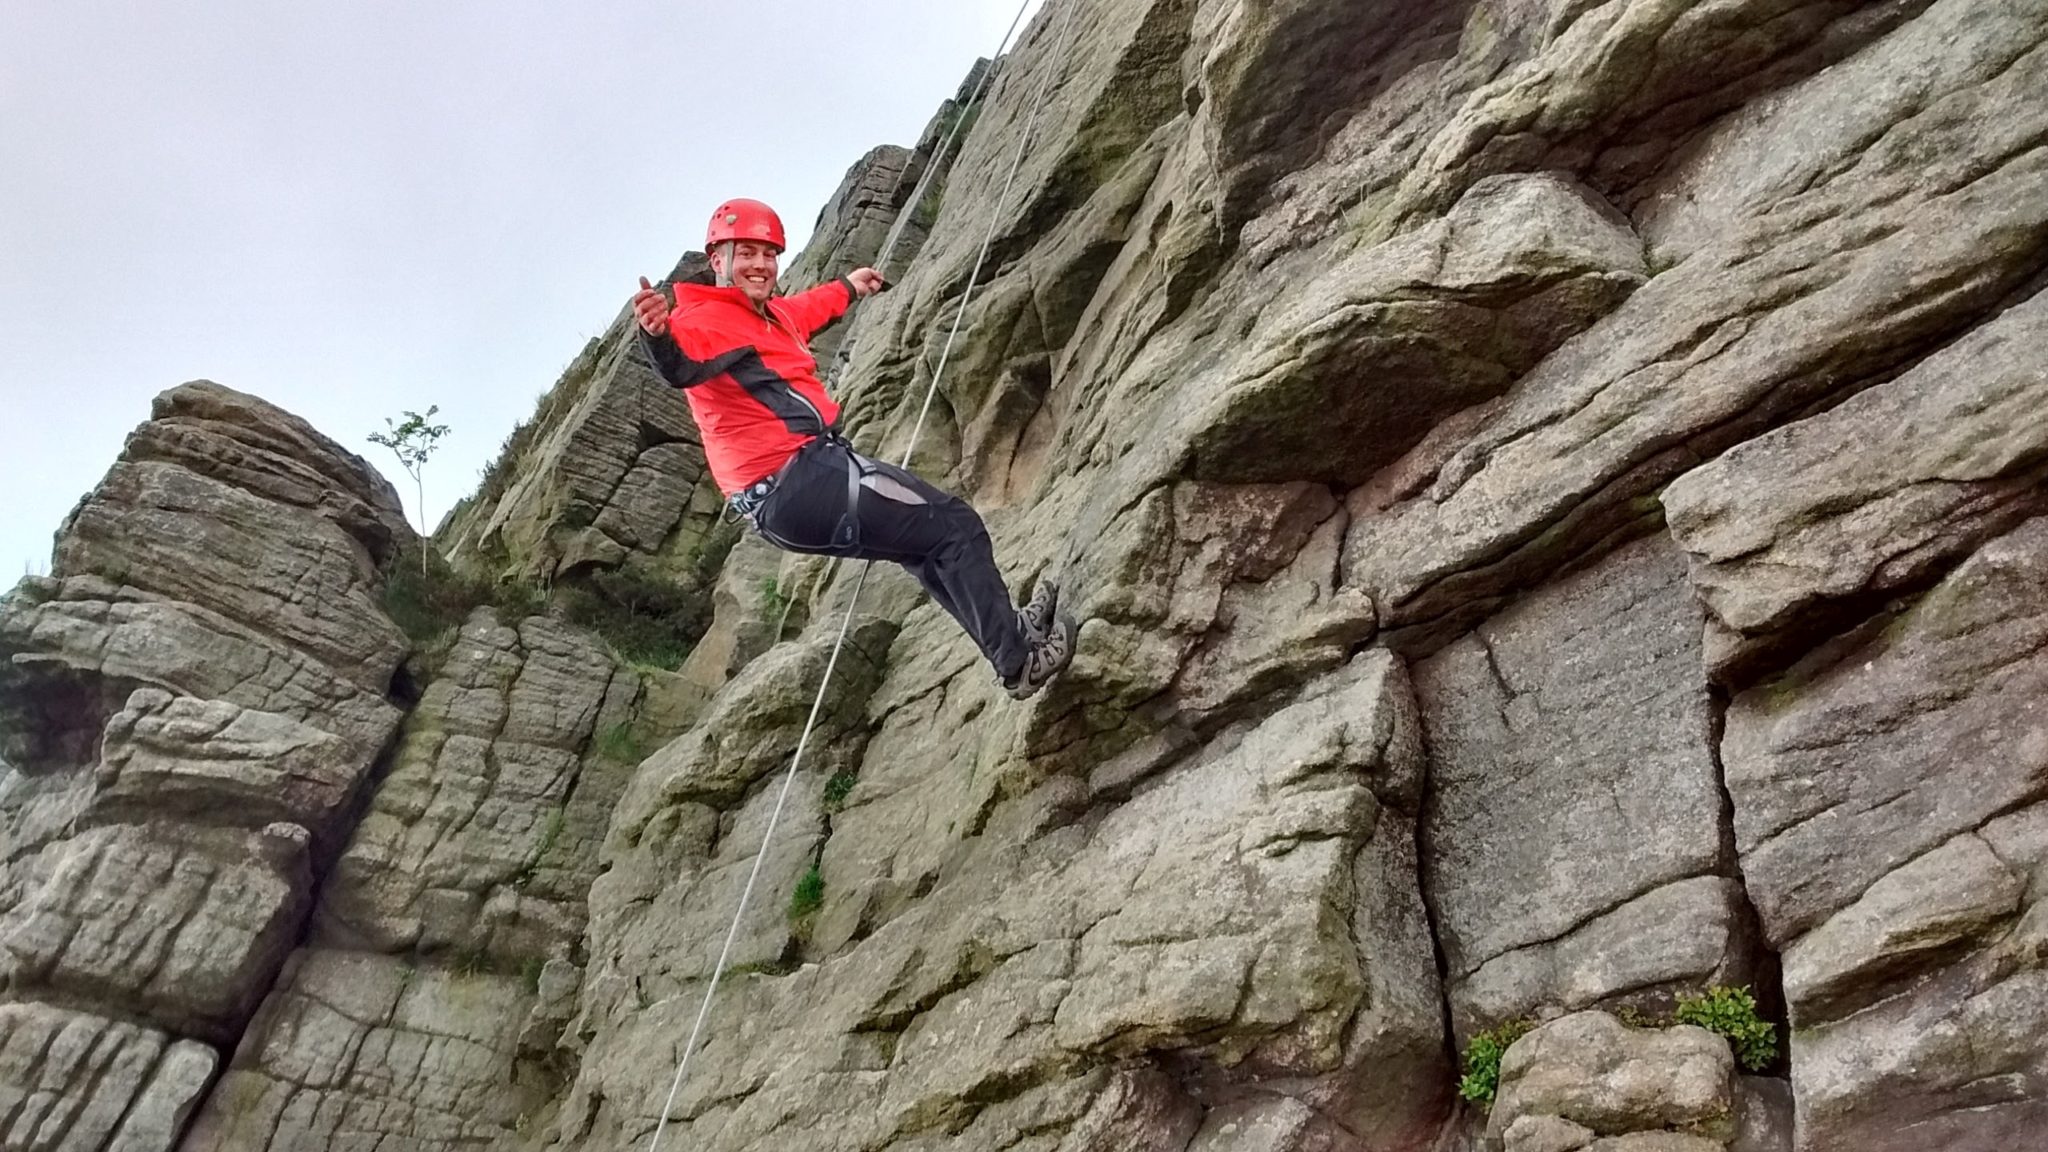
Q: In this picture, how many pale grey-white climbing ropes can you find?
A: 2